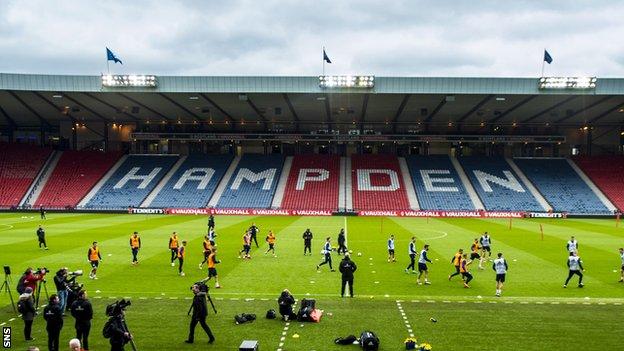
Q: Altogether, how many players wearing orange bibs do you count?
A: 11